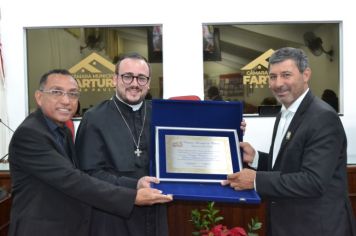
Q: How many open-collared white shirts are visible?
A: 1